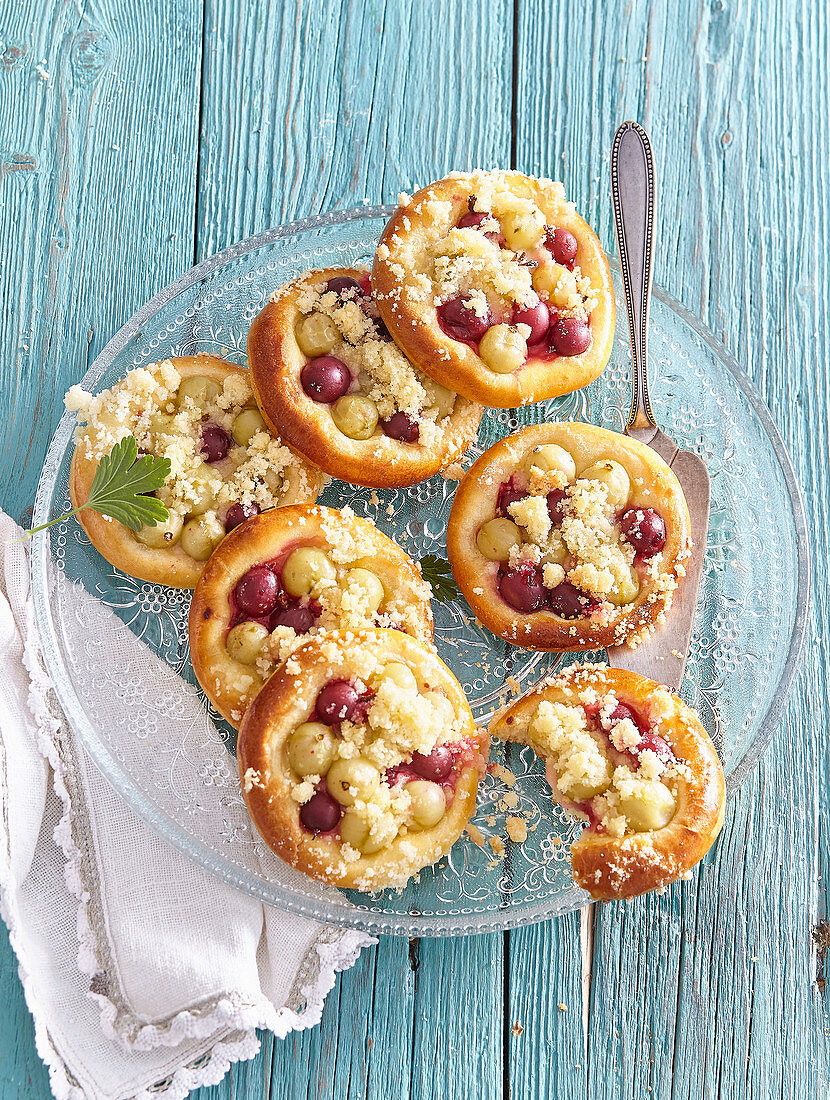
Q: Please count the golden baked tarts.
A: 7